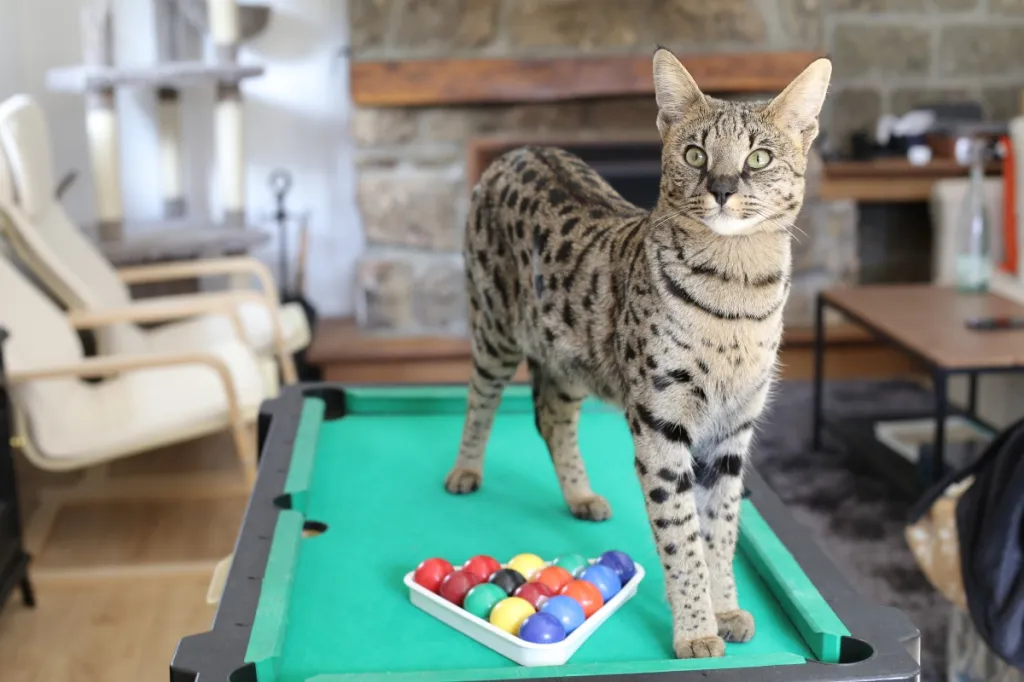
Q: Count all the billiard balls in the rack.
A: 15